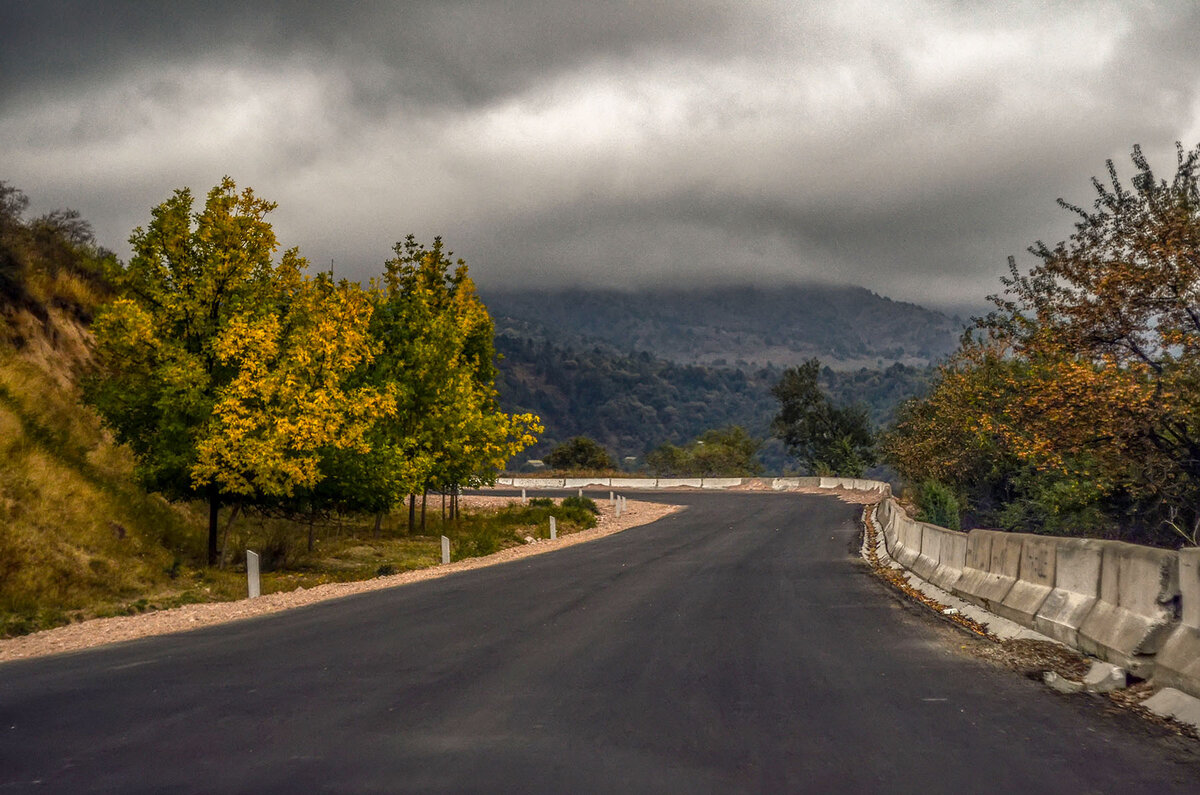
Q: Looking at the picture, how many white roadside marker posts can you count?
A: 8